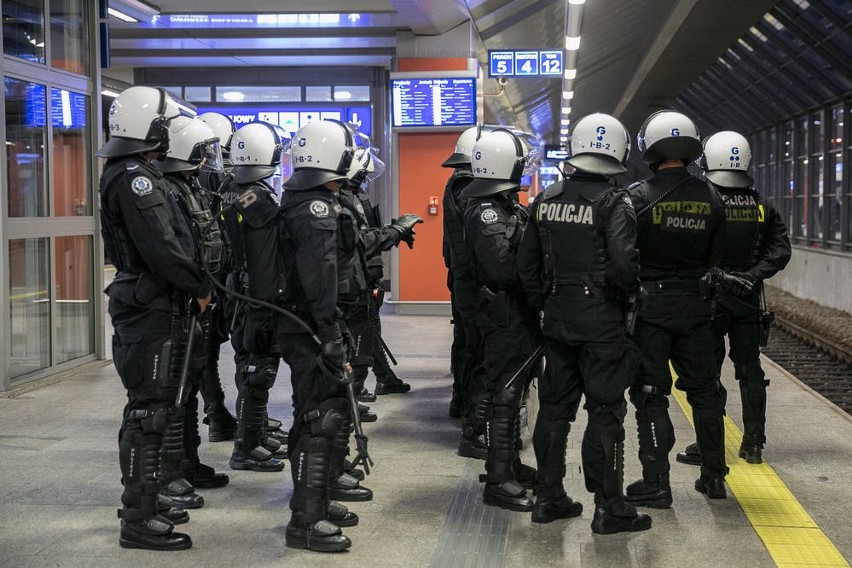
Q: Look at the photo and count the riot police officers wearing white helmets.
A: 11